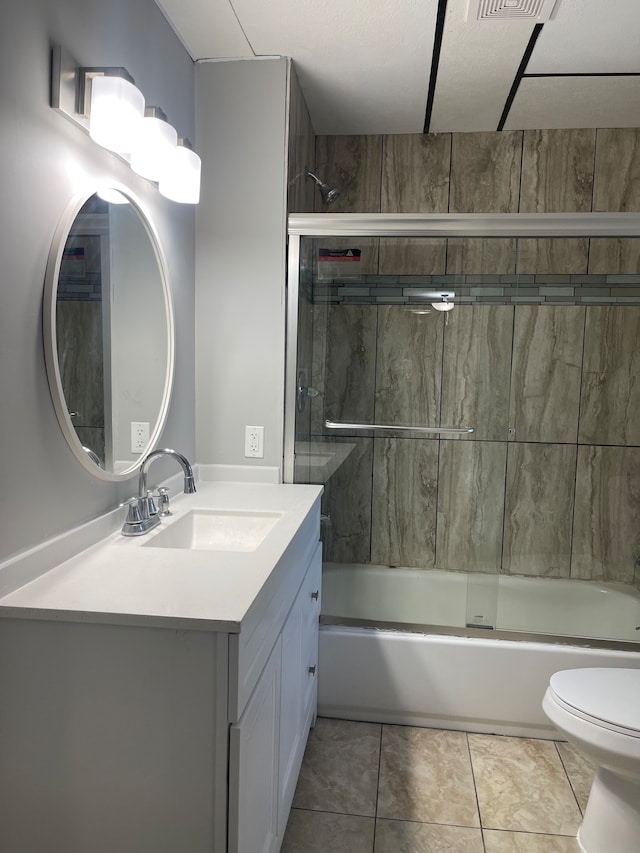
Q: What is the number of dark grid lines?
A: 3